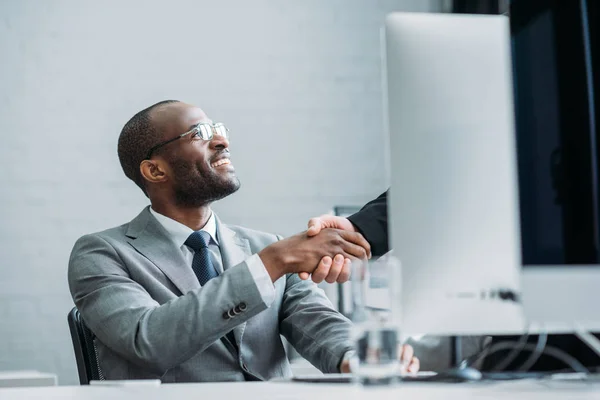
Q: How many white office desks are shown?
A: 1